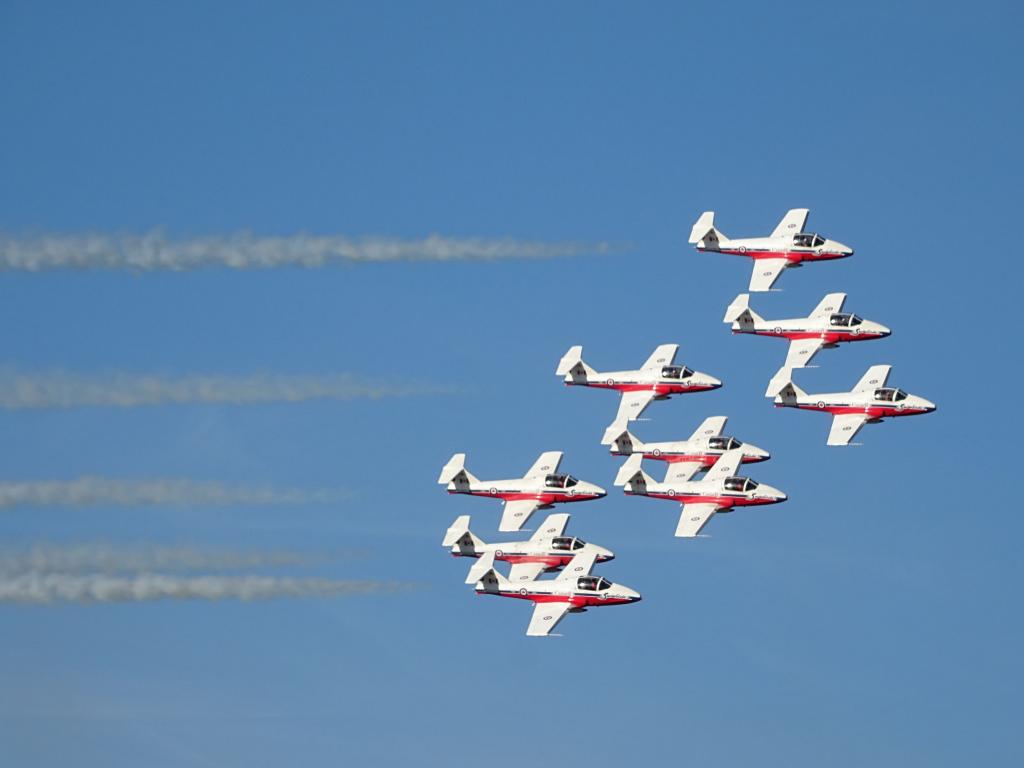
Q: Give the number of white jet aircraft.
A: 9